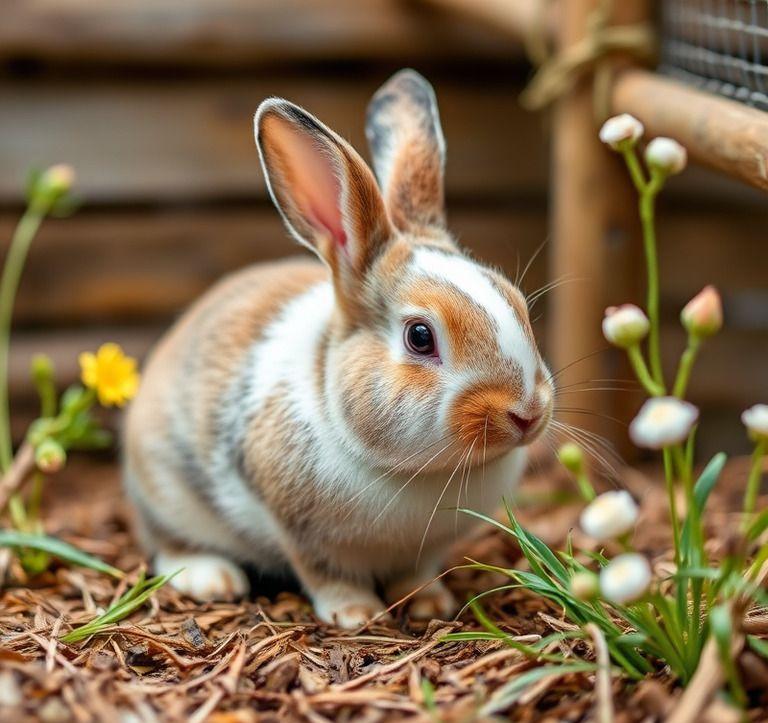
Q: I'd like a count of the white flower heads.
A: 7